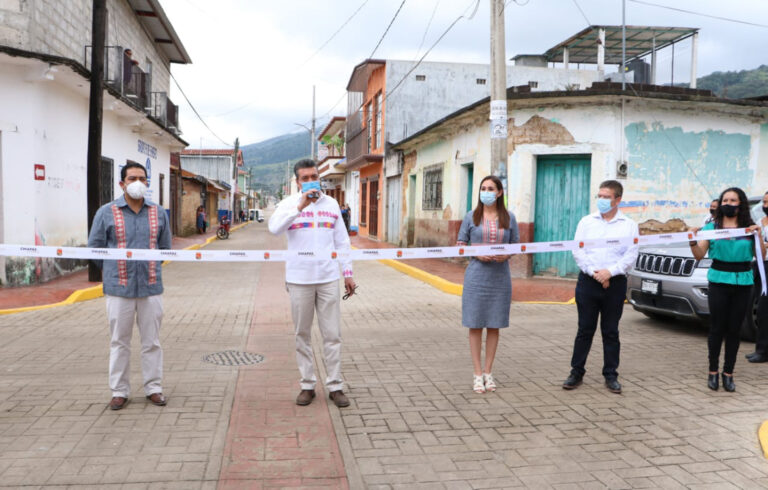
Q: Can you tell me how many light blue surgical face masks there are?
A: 3